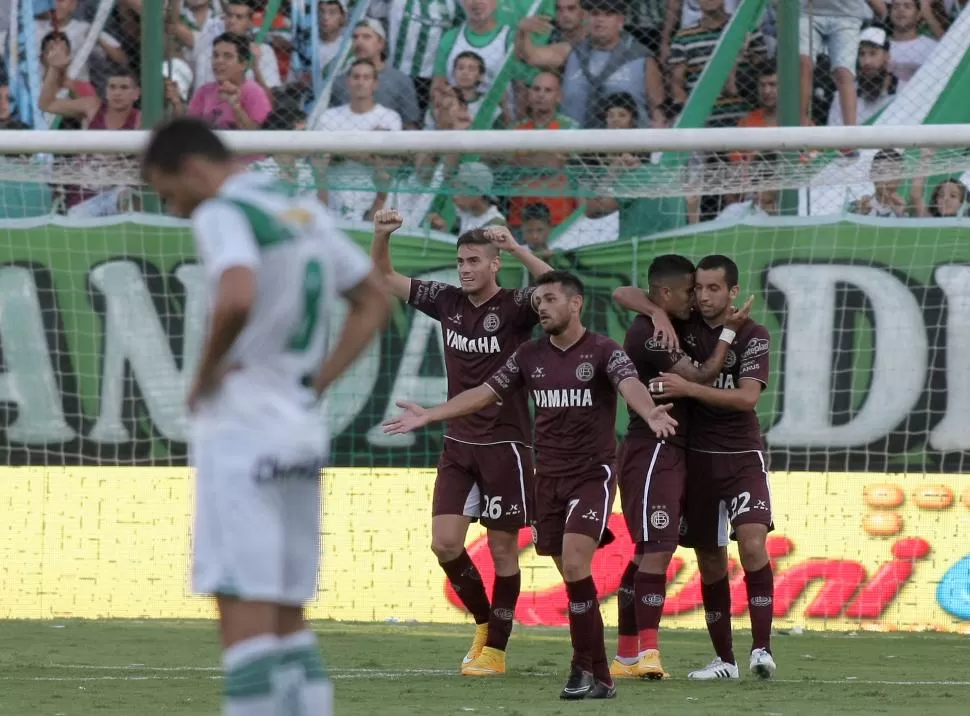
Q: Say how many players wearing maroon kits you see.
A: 4